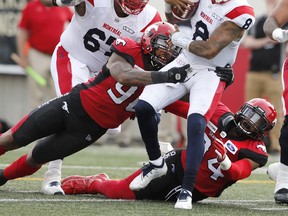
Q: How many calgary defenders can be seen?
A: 2